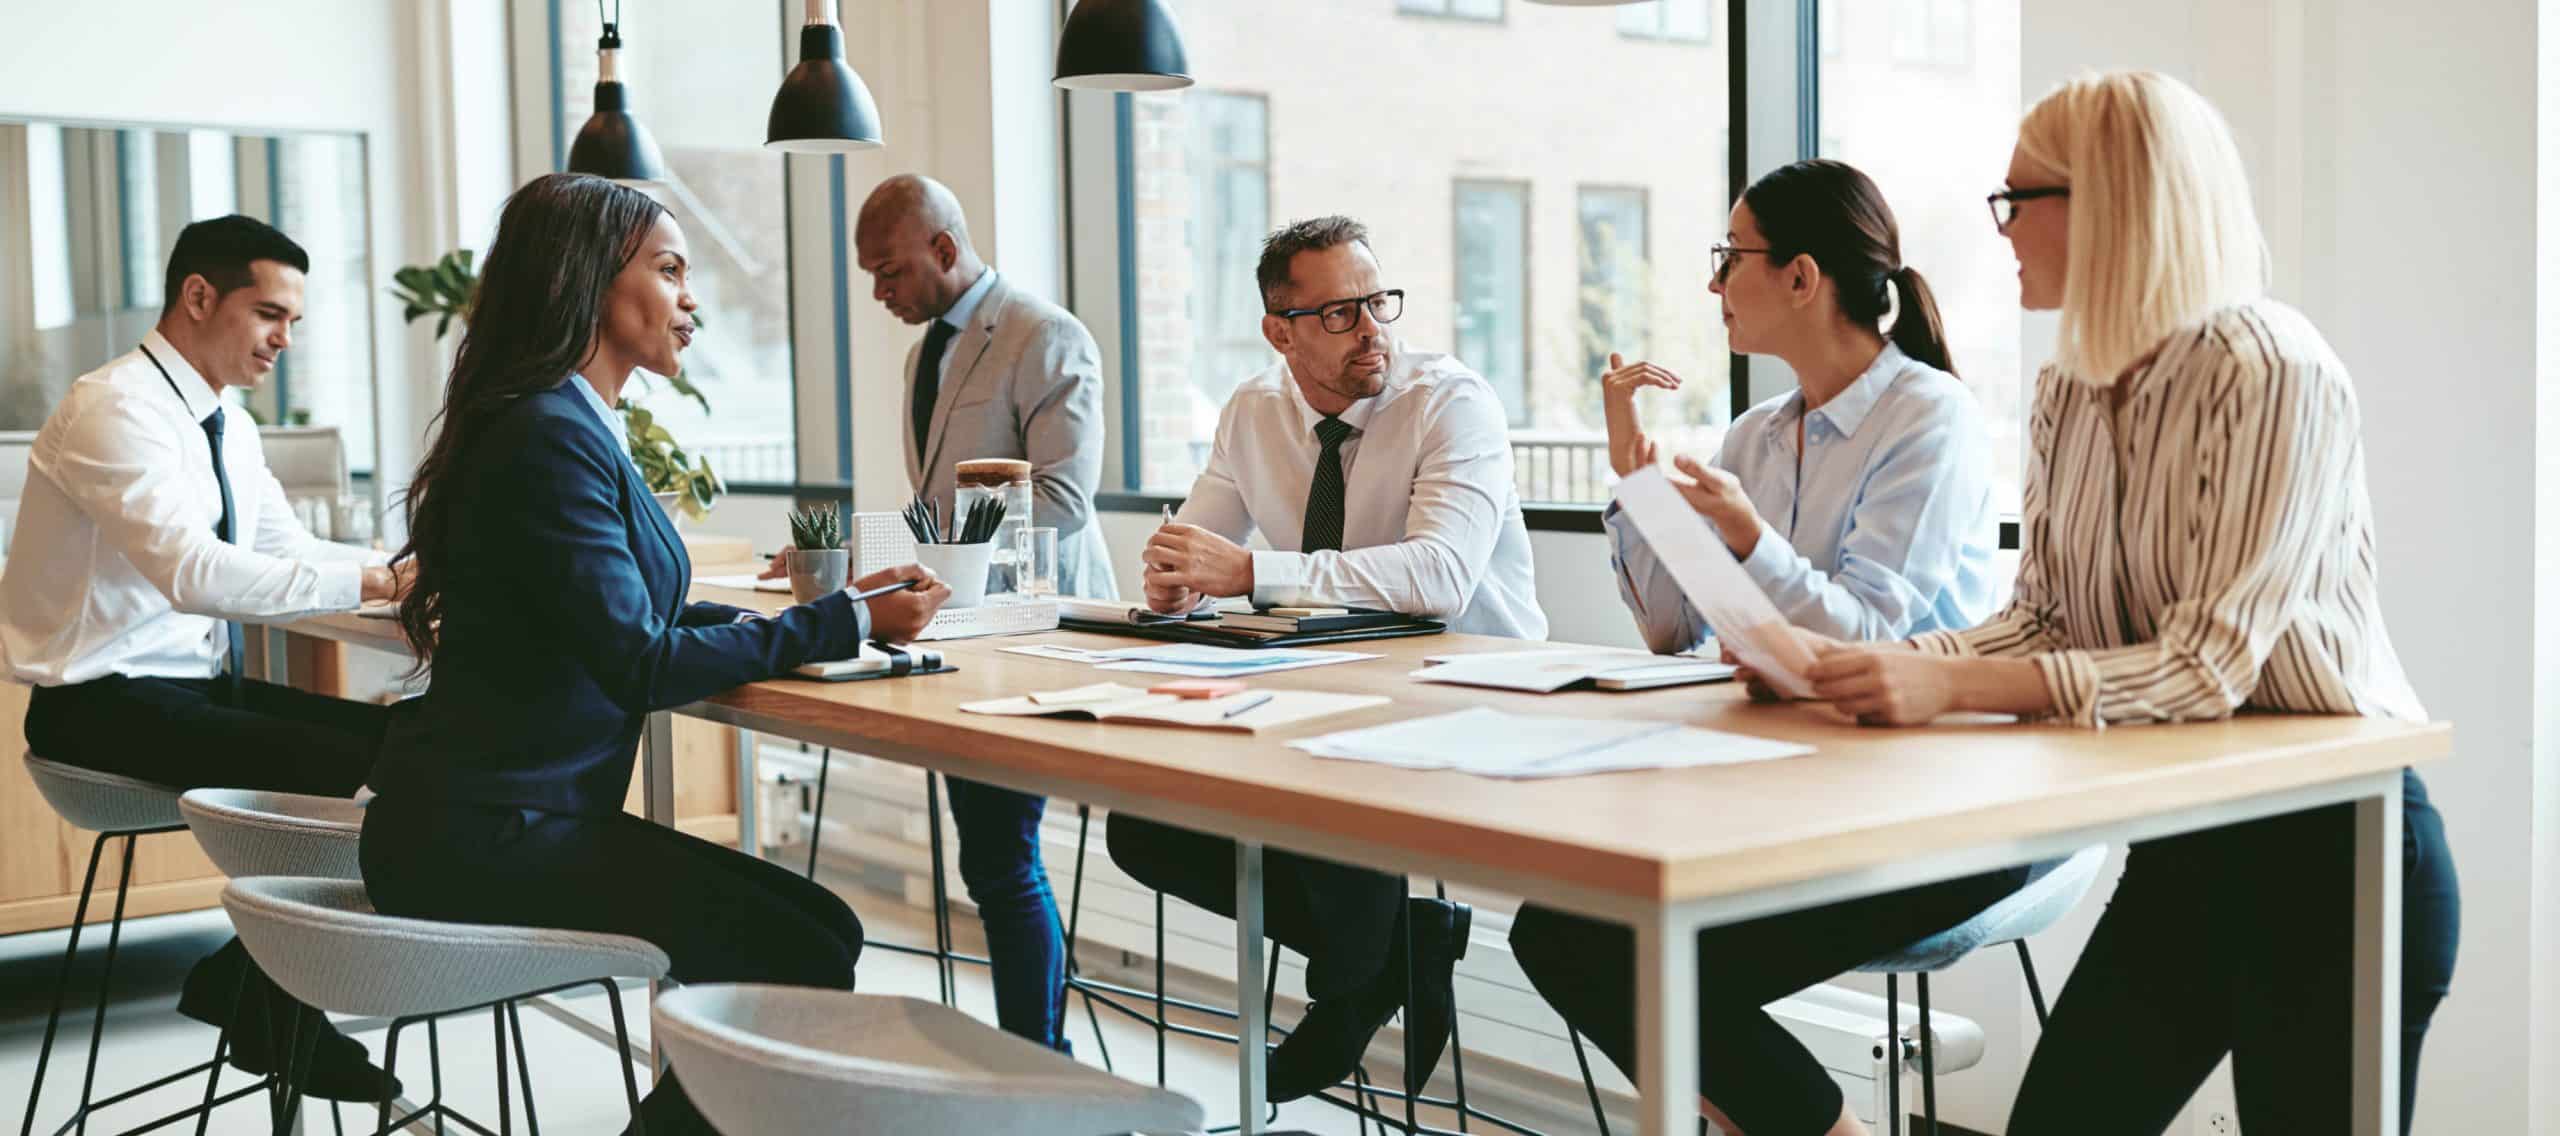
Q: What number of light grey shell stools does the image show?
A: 5